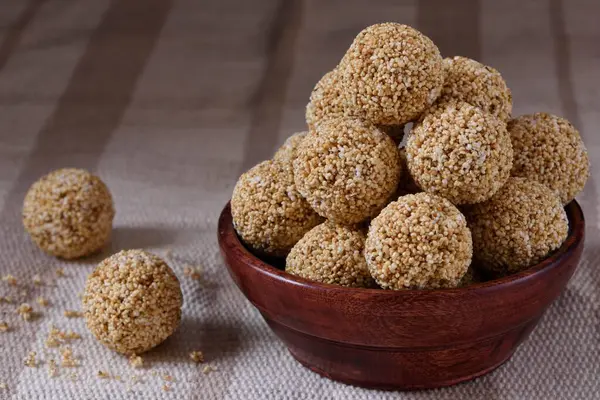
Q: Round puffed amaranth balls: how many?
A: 13